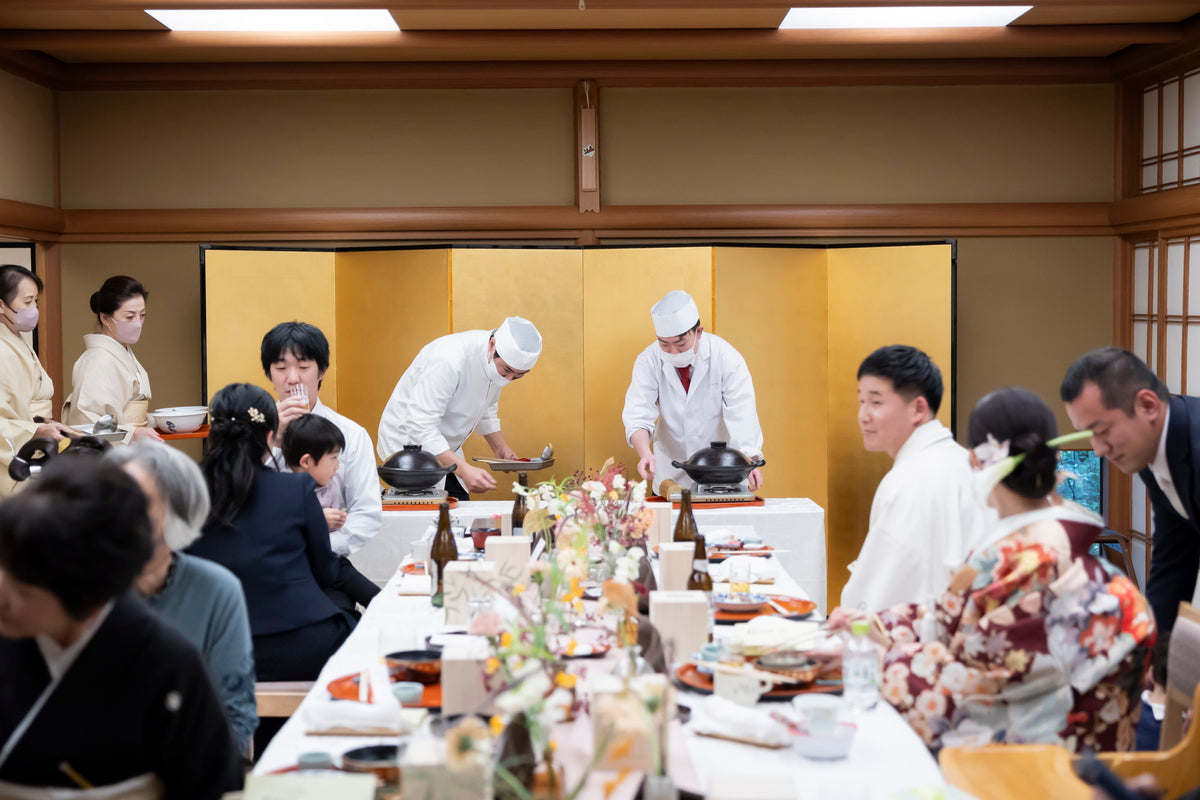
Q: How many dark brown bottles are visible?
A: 4